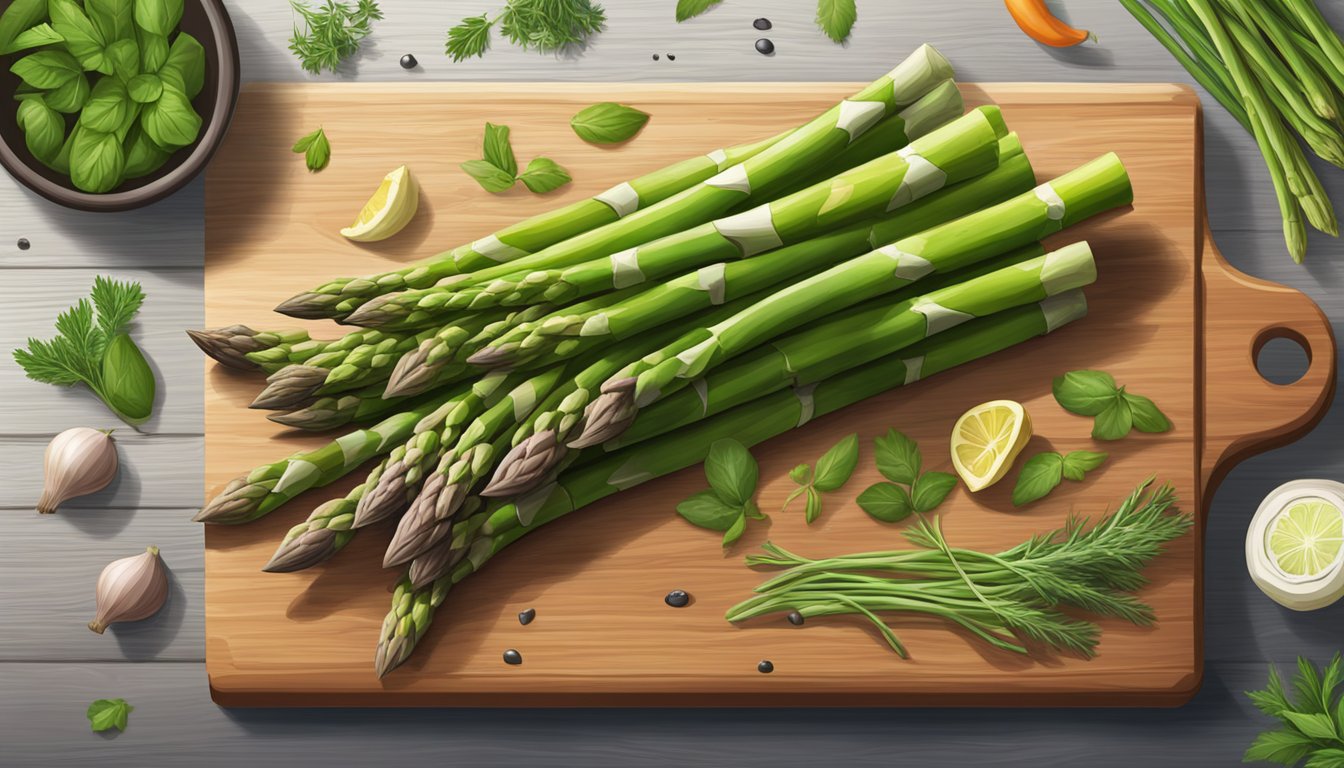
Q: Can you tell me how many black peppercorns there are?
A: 11